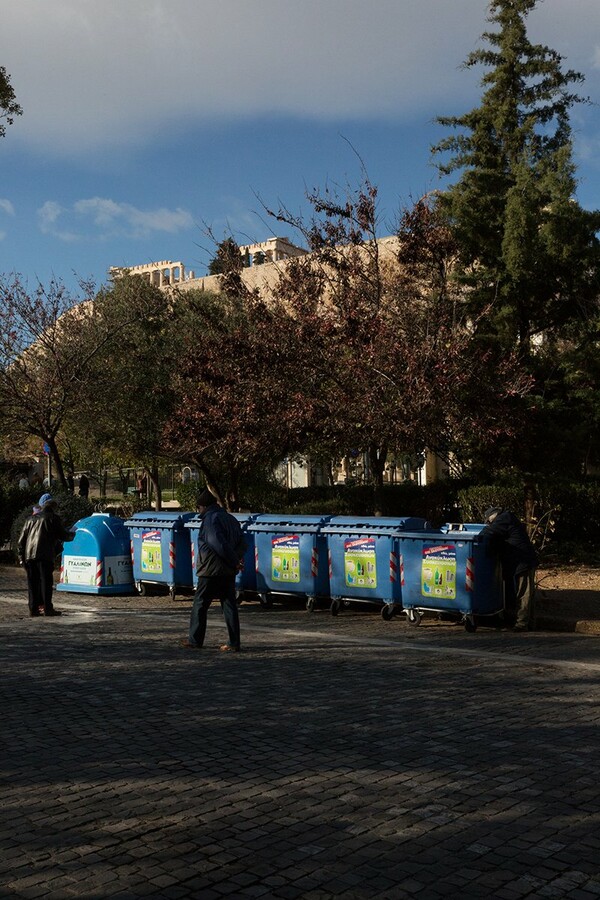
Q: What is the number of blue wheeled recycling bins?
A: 5